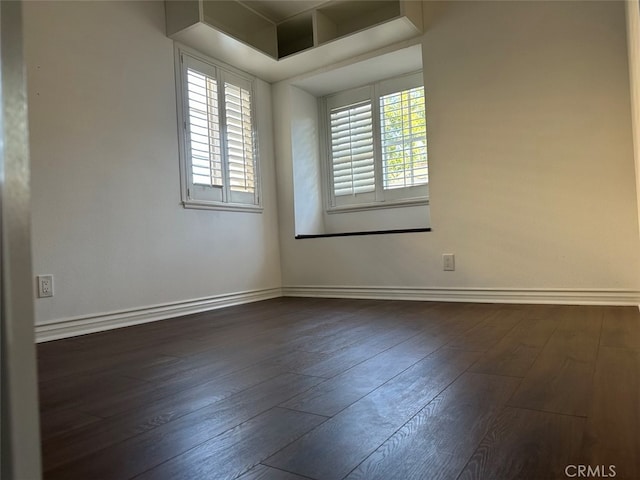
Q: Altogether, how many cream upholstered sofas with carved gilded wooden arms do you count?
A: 0